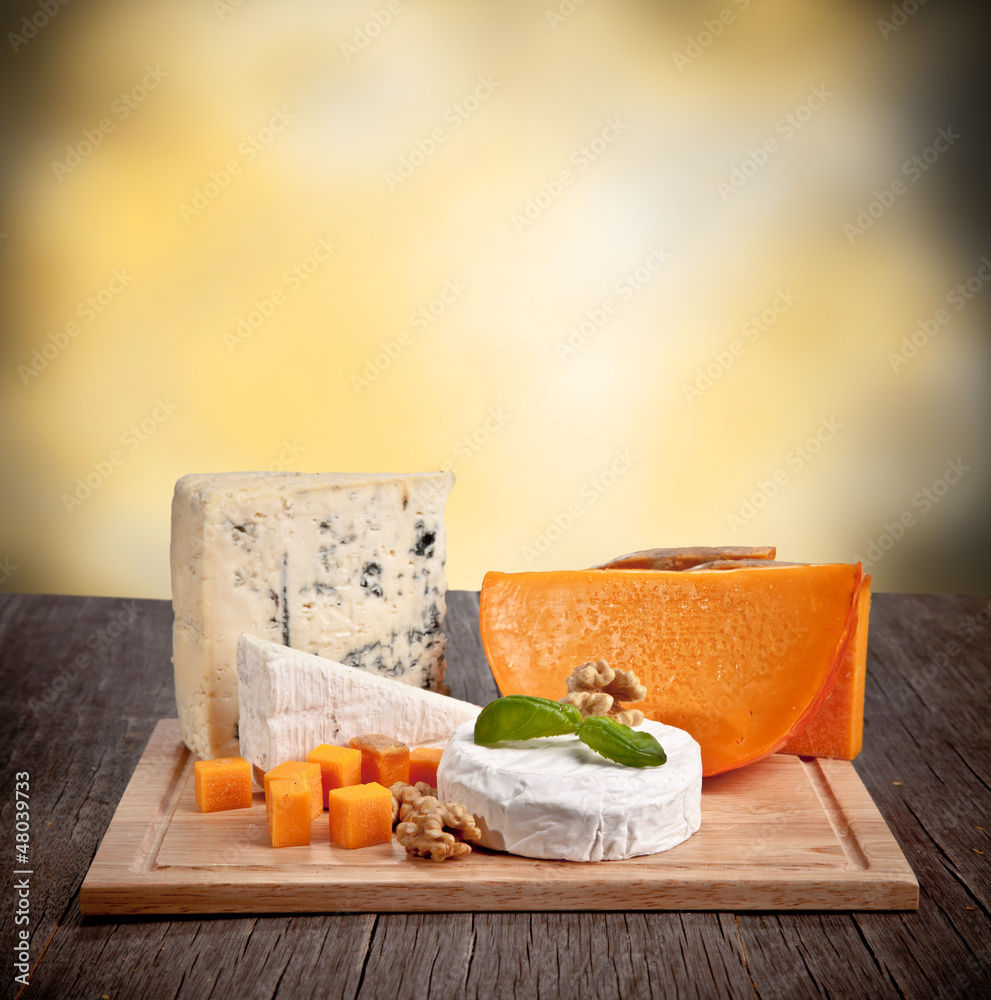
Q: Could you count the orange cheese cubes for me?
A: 7